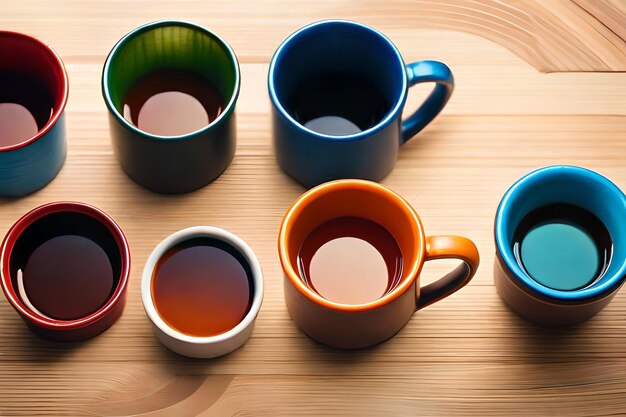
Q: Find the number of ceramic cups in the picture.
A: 7